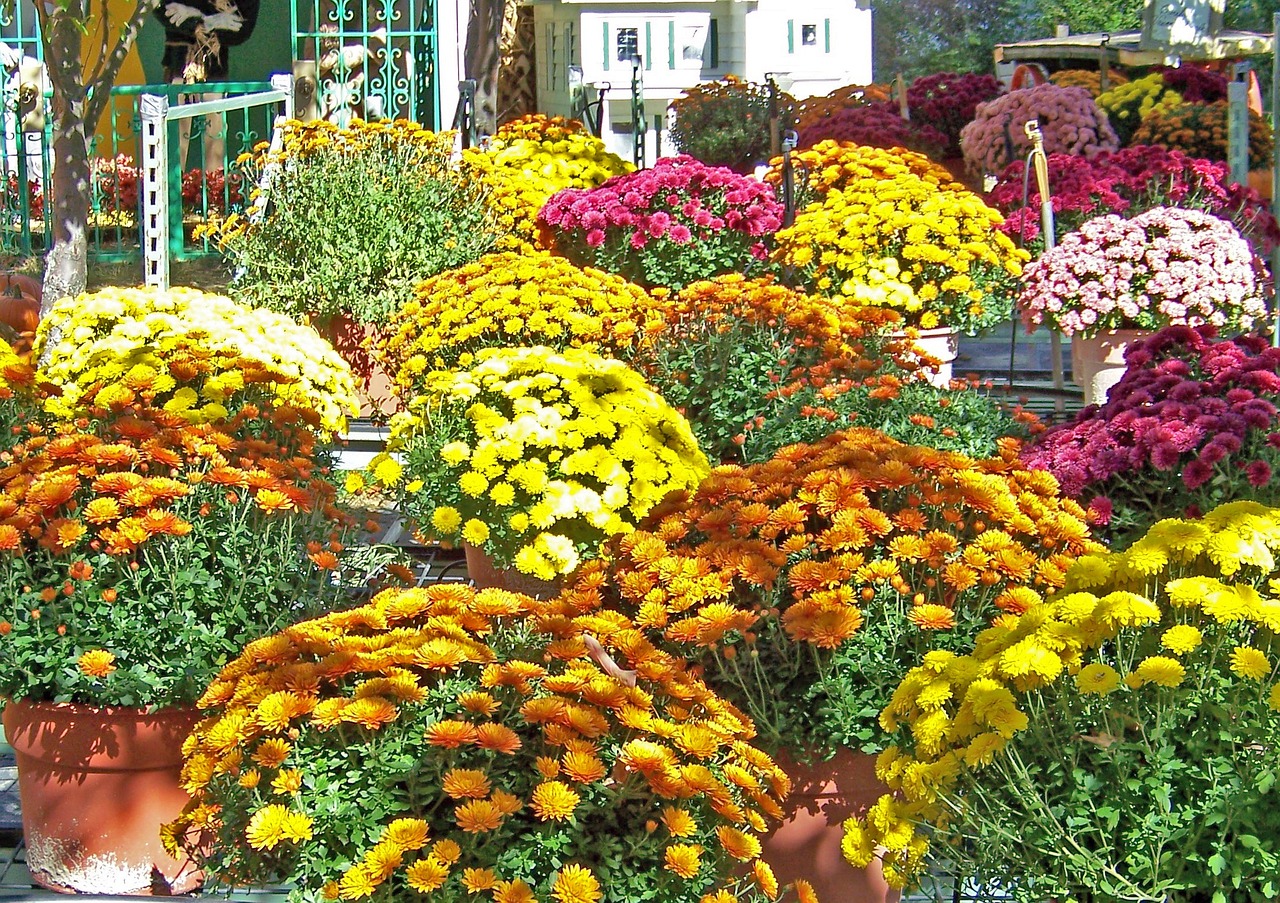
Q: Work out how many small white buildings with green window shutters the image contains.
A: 1